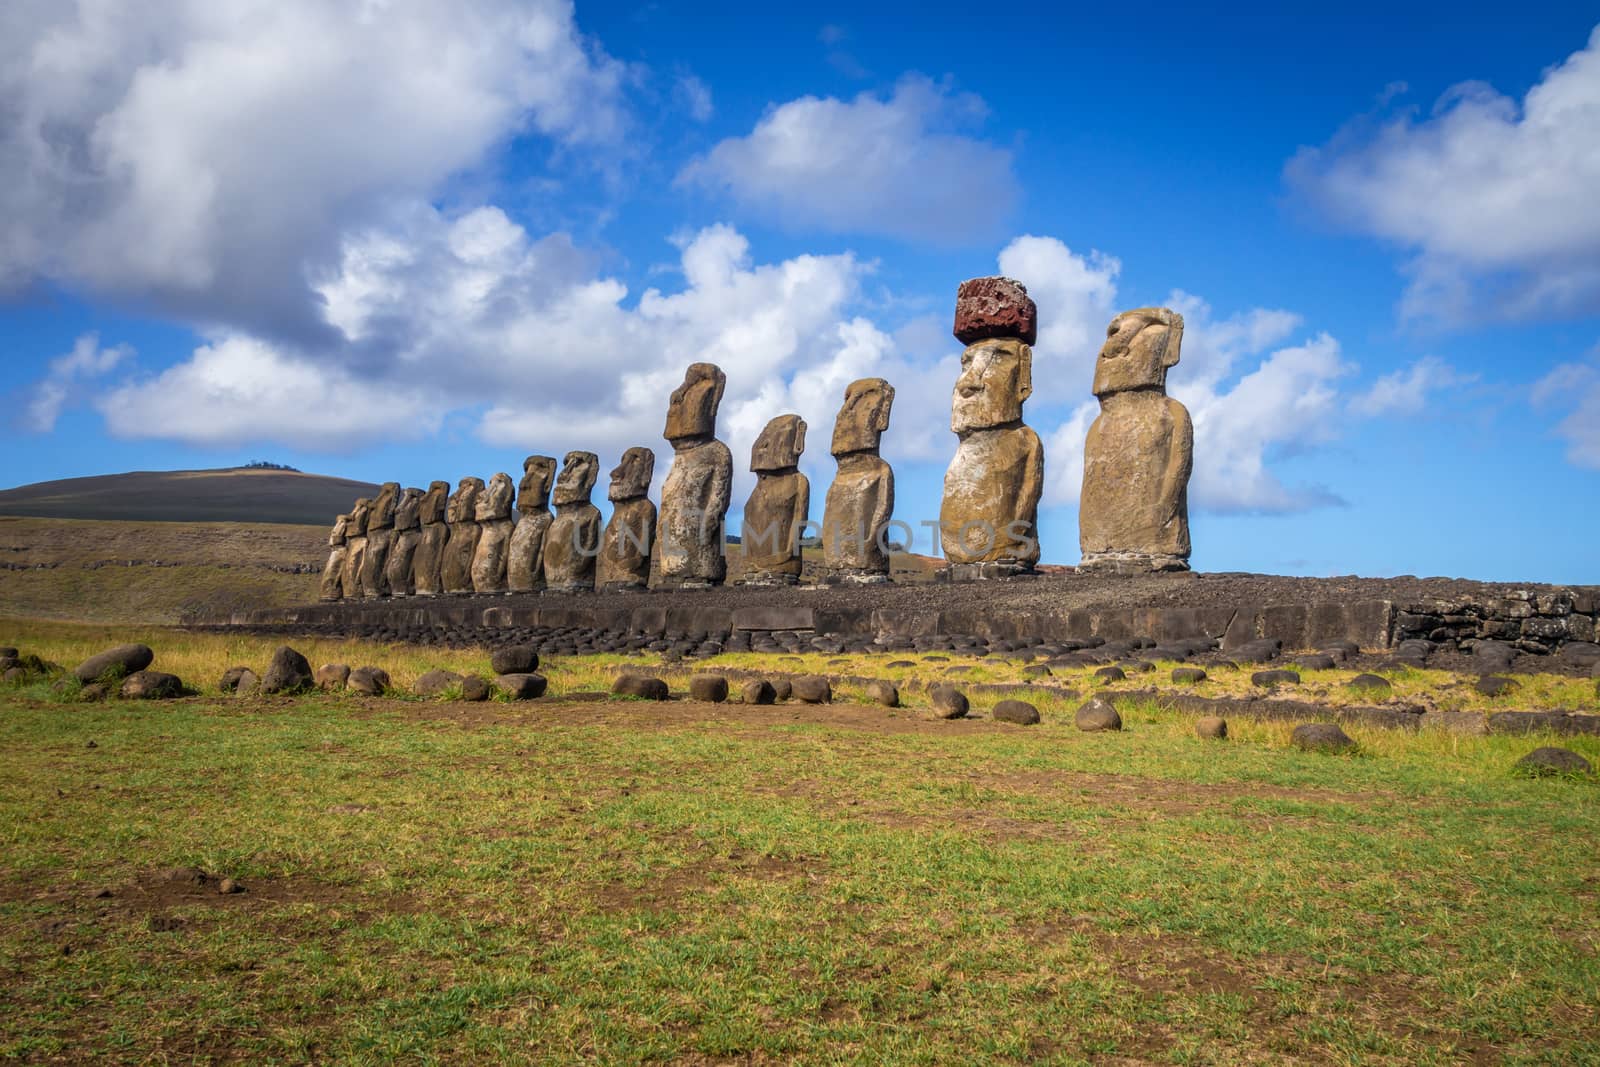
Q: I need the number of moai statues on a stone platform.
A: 15